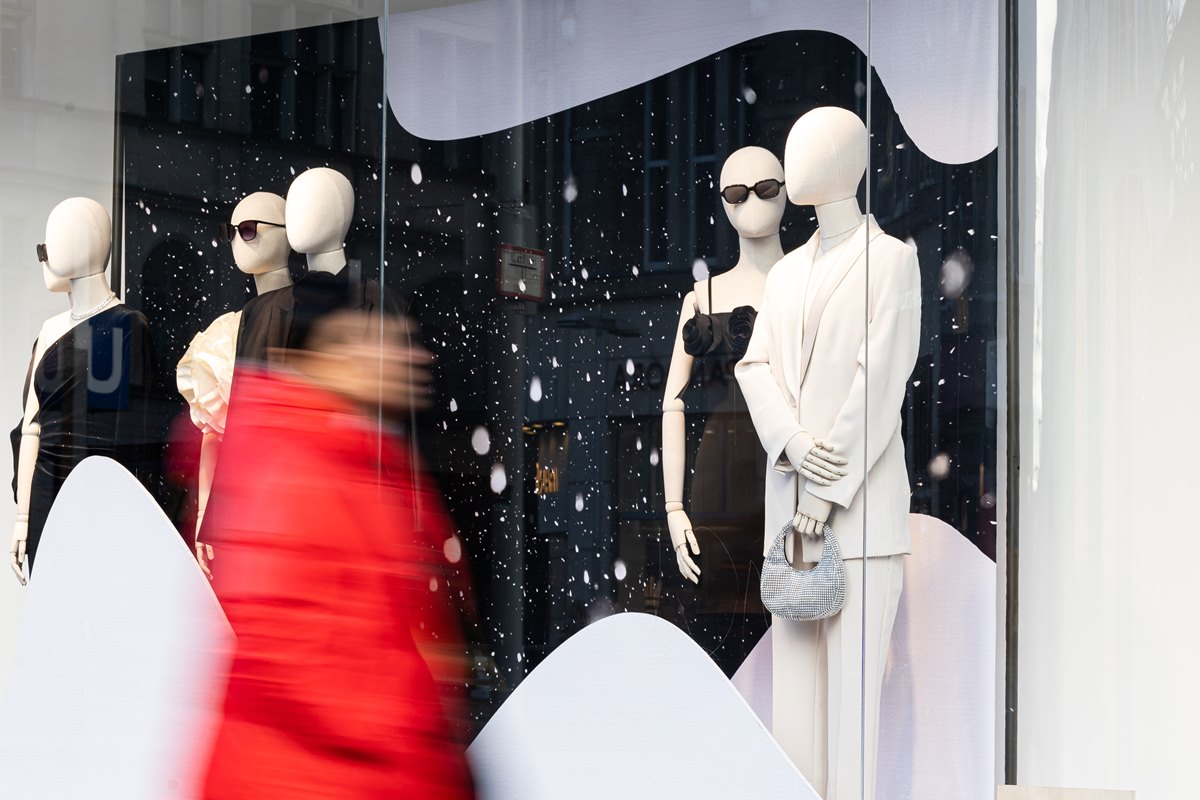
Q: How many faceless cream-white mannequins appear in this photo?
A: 5